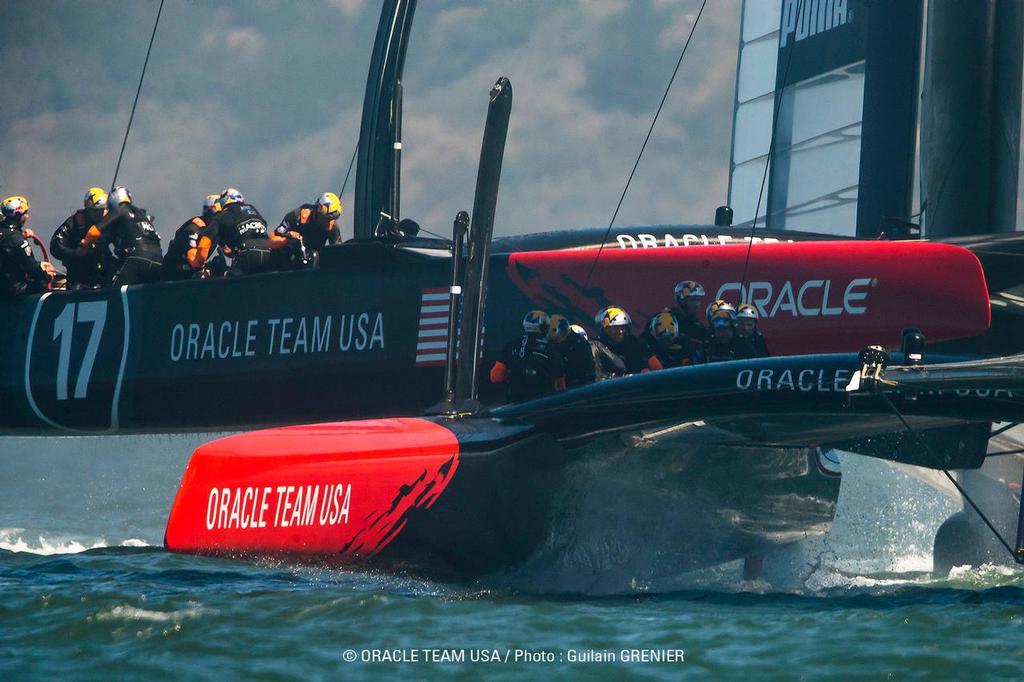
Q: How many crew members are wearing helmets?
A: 15